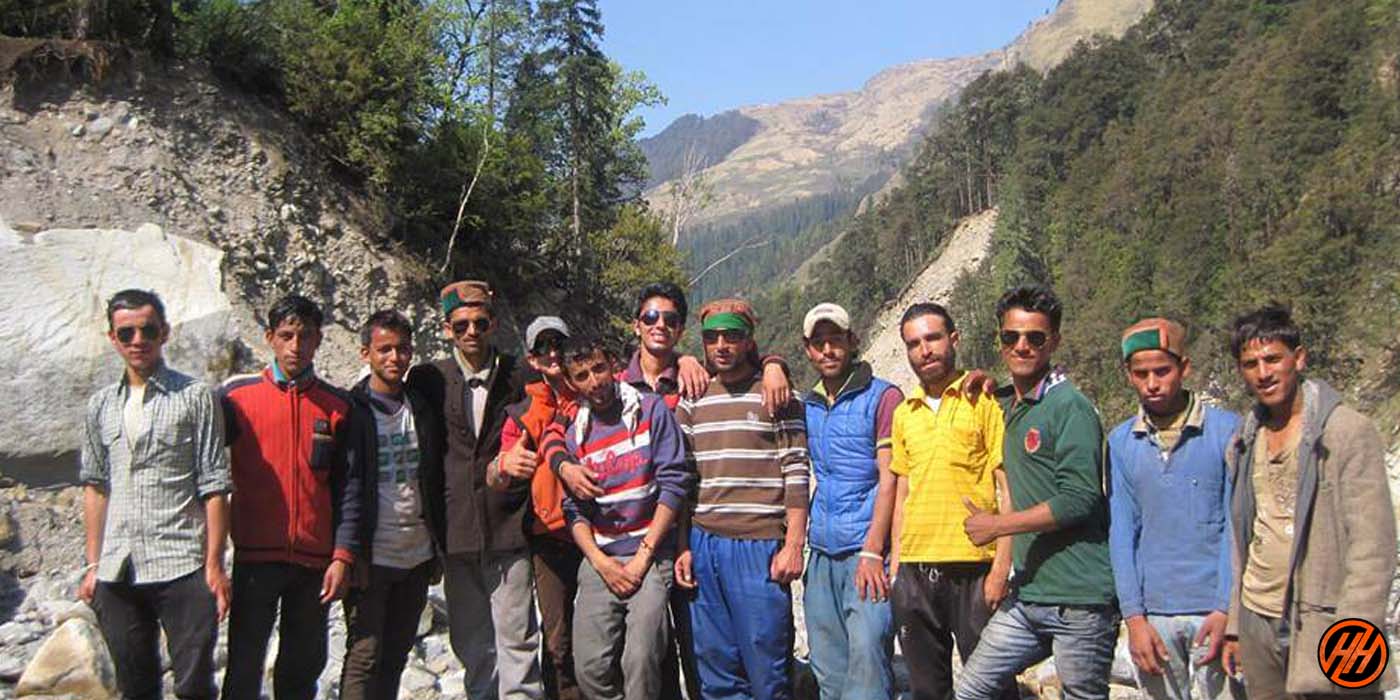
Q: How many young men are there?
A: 13